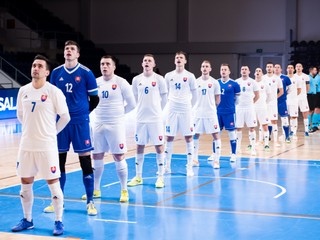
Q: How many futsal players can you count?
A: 13